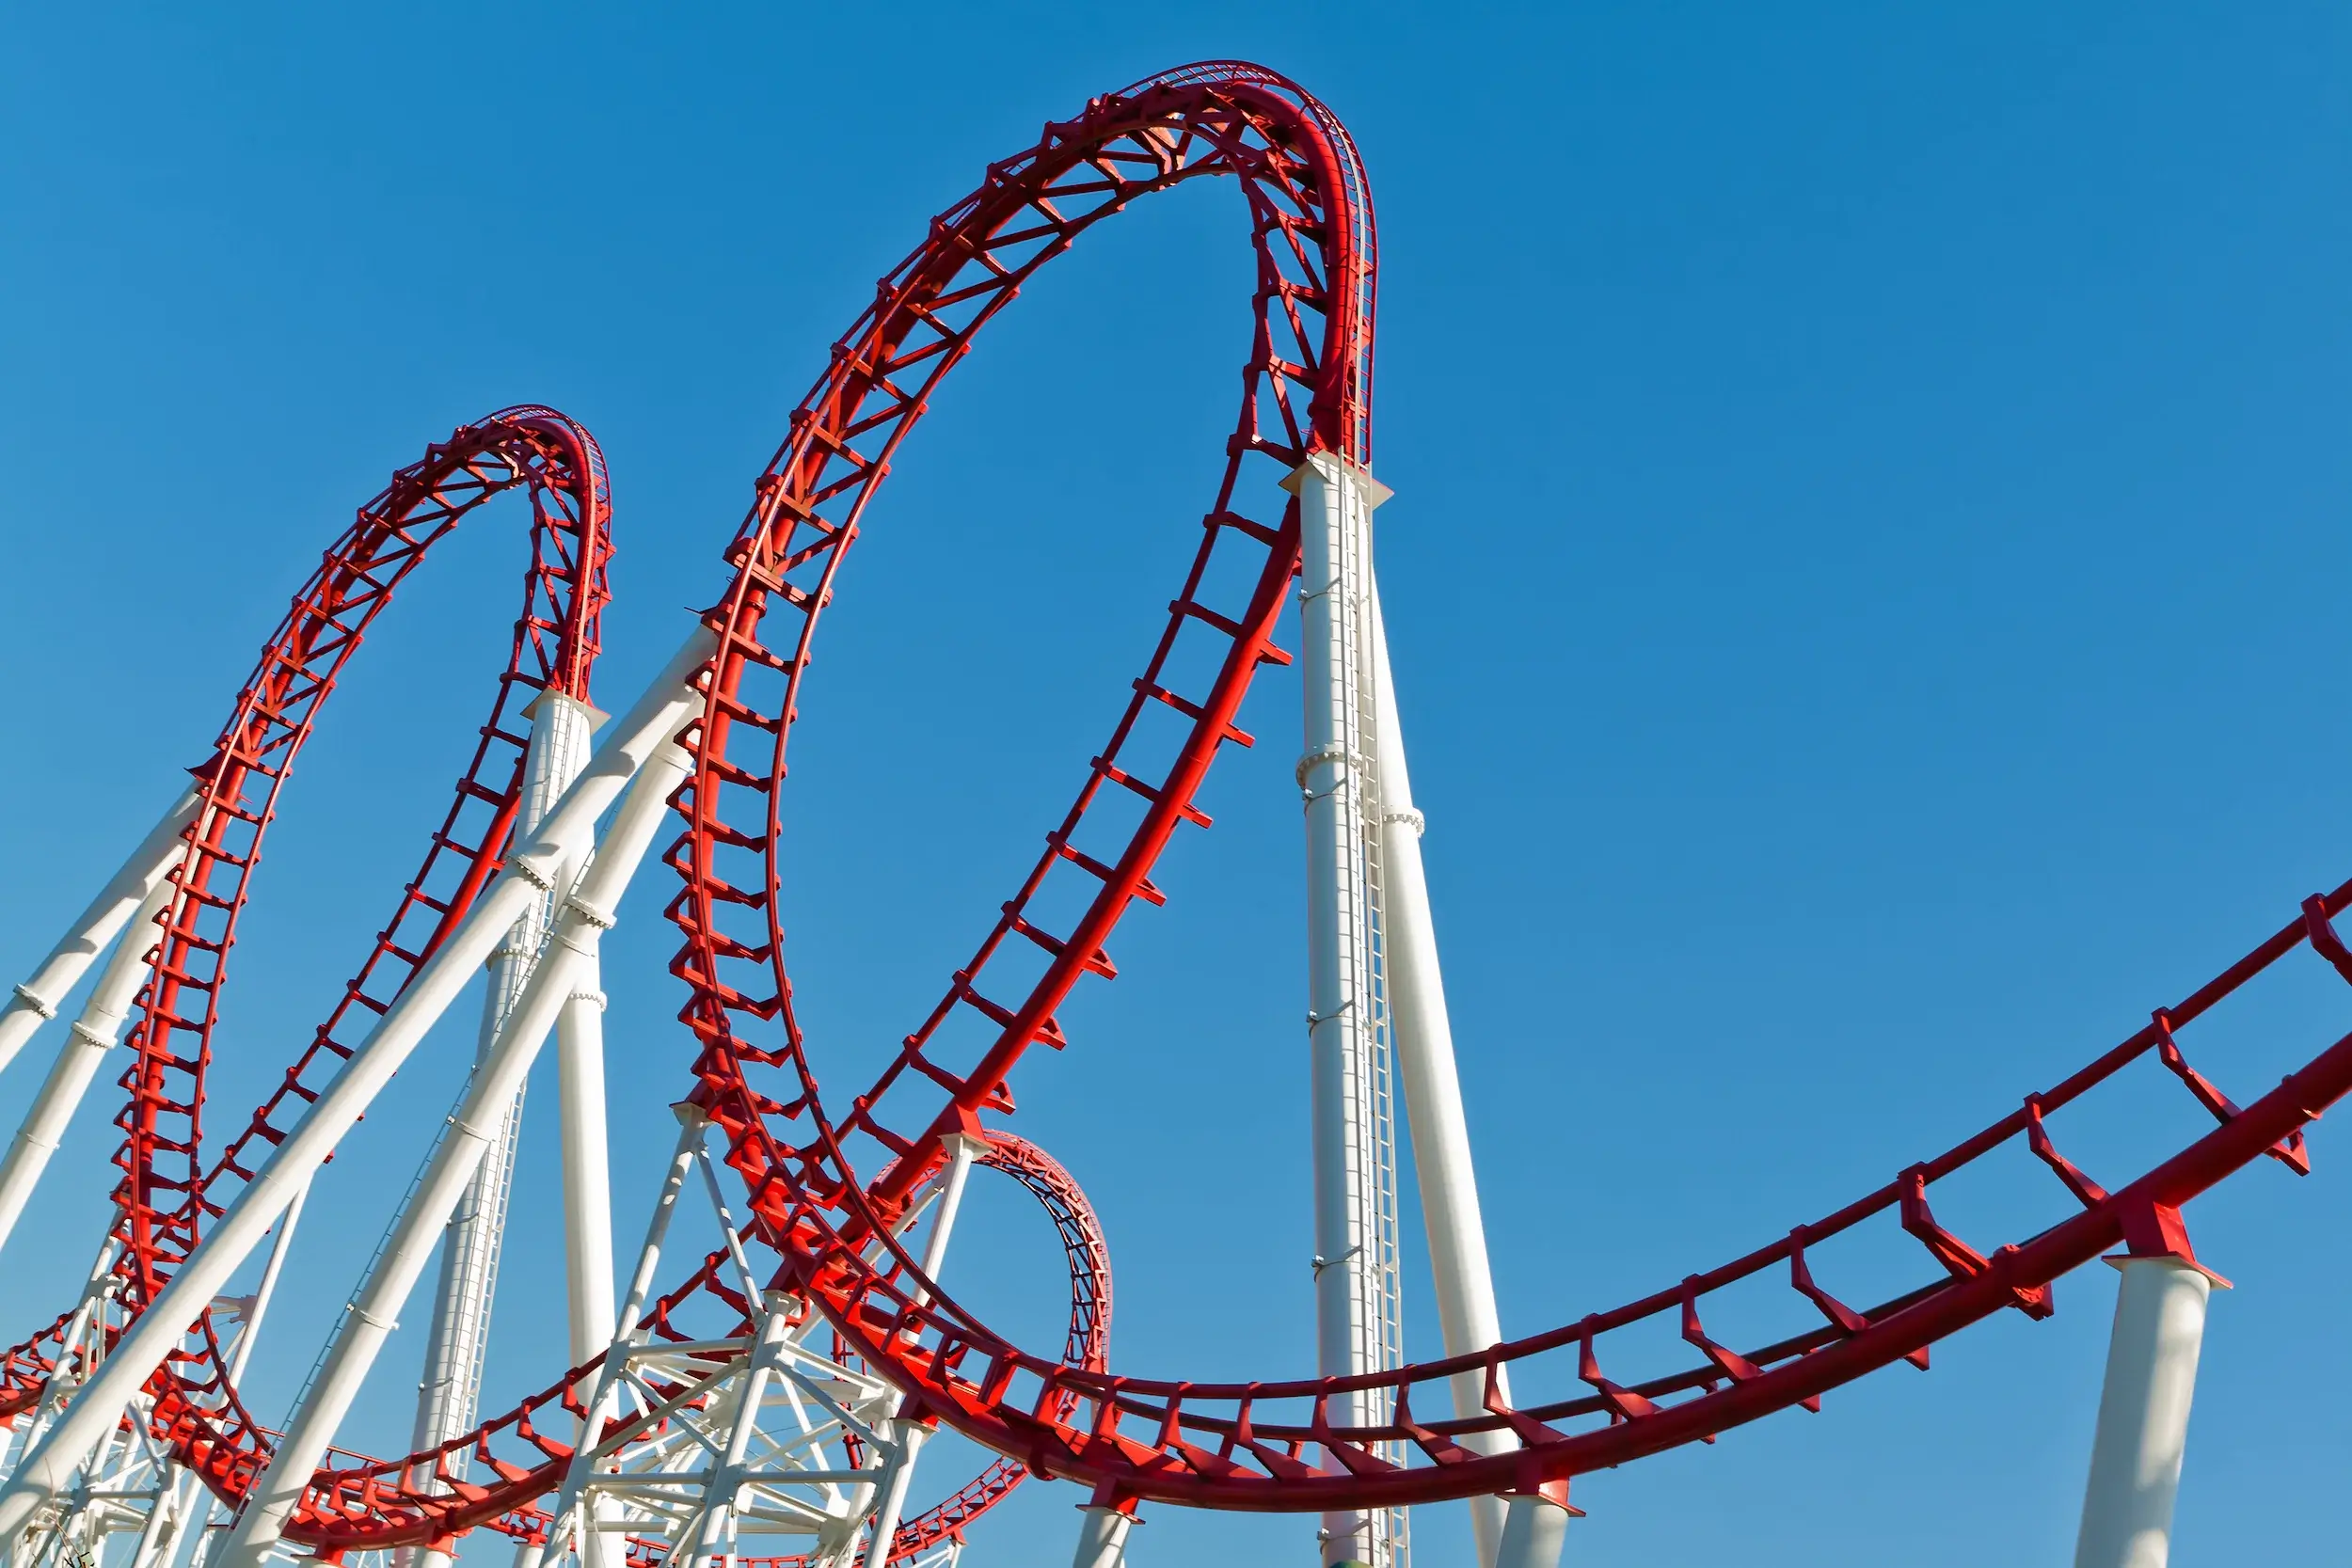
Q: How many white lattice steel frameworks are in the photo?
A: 2